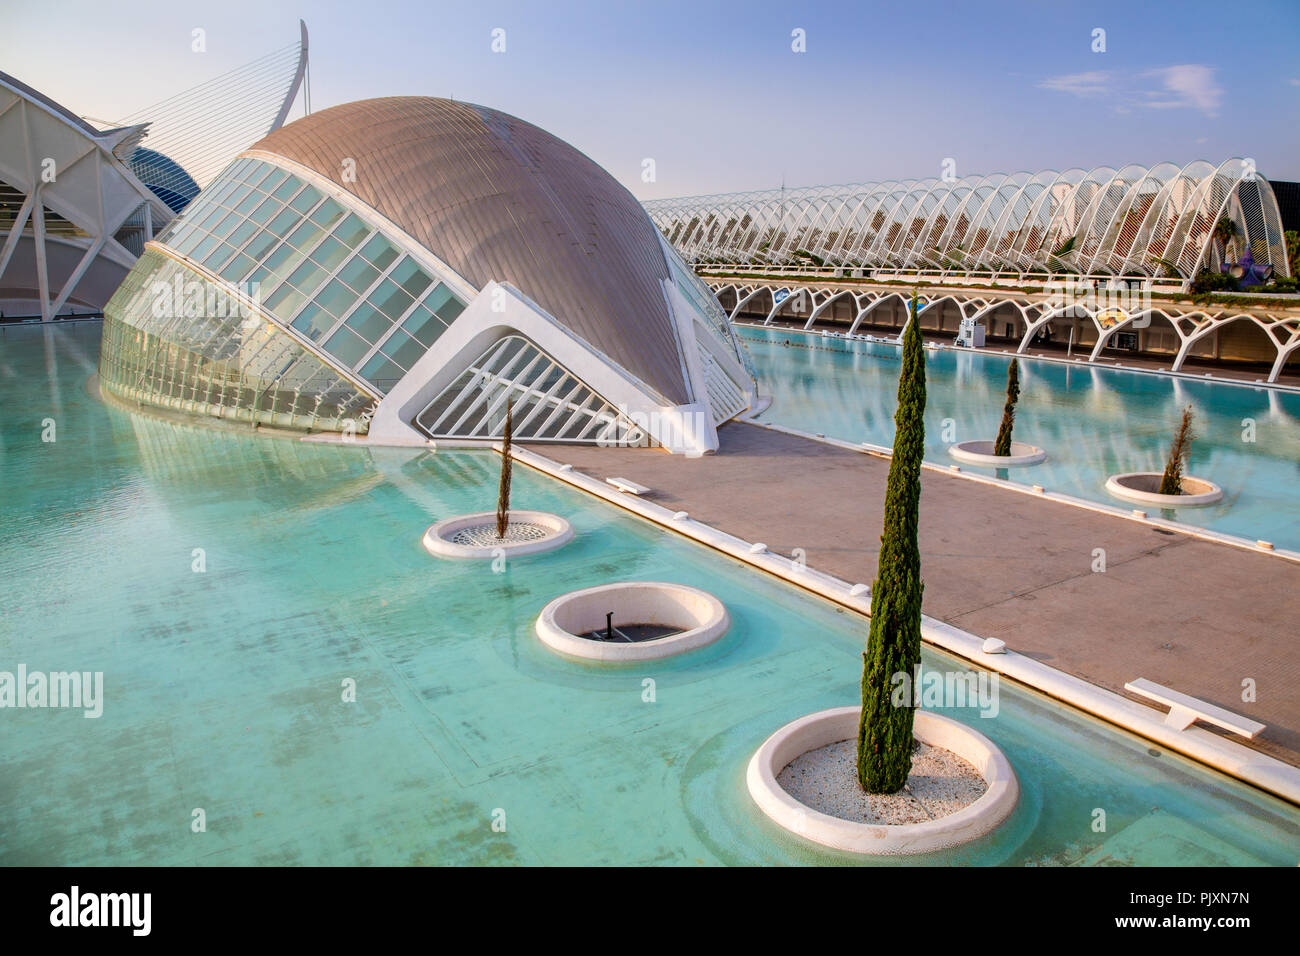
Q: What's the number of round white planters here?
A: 5